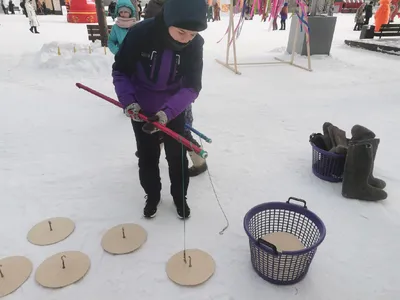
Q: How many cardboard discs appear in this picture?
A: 6